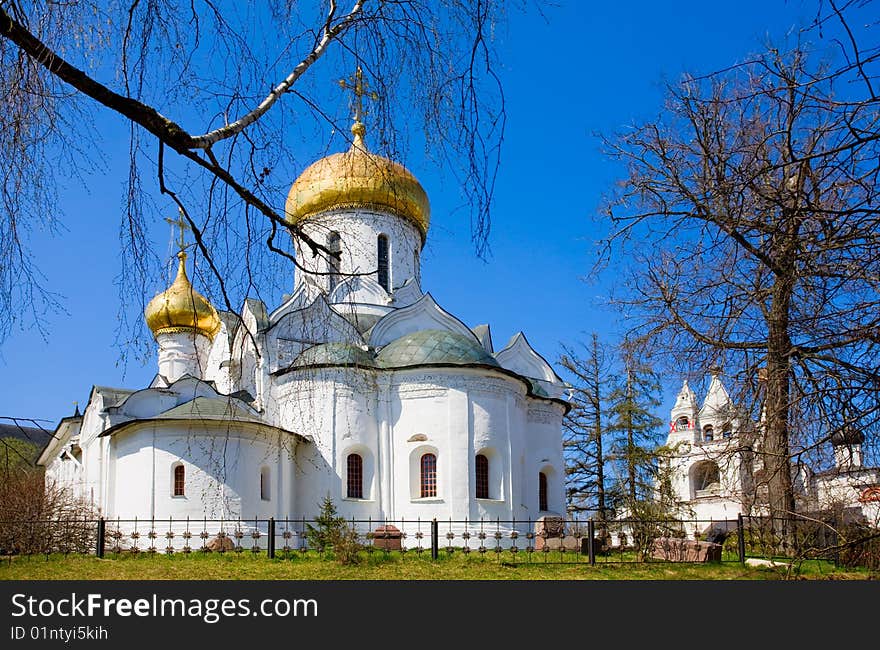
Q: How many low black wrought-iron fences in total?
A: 1